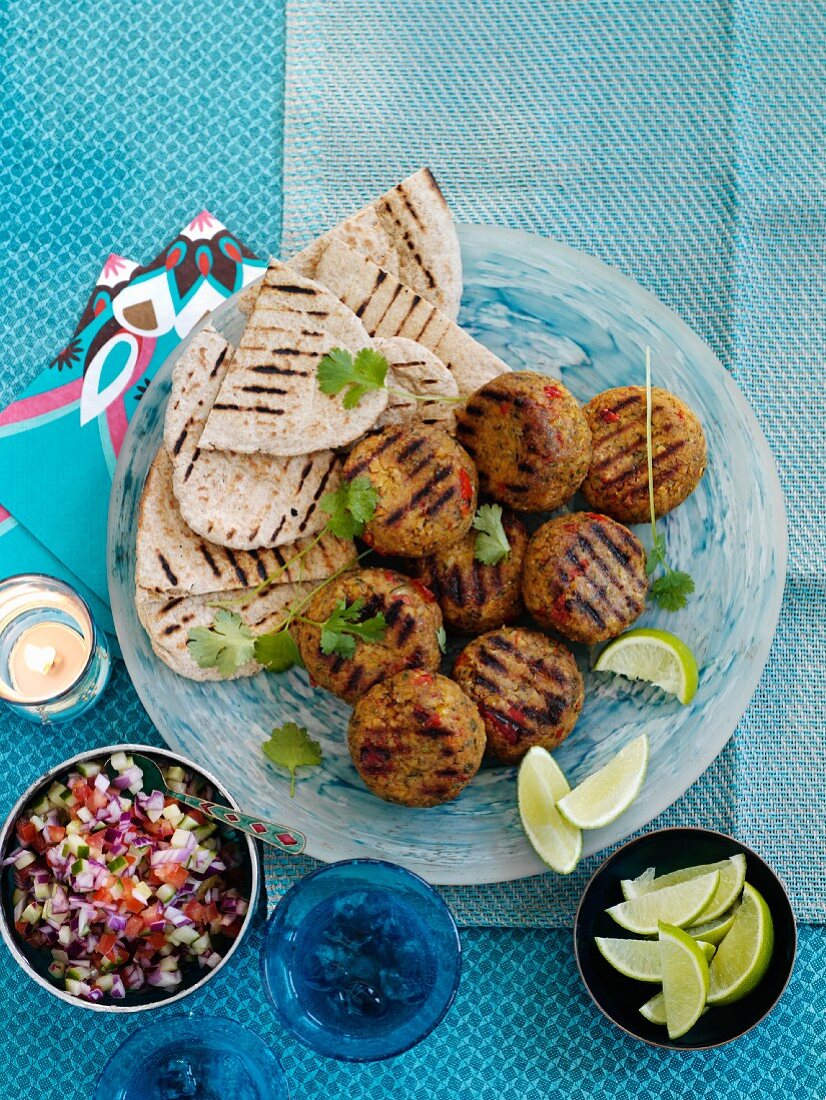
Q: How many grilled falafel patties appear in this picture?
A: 8